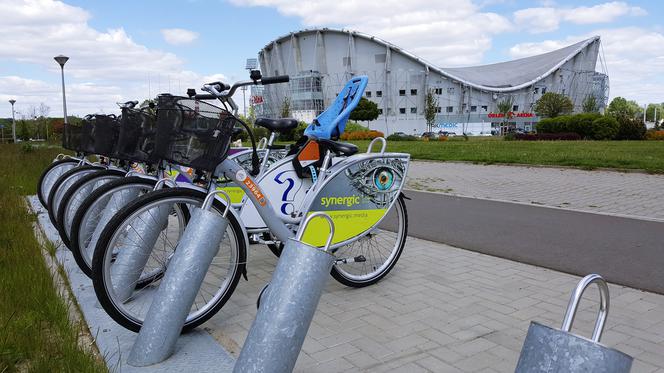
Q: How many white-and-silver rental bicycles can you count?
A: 5